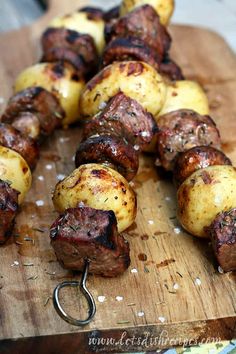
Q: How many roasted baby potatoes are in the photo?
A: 8